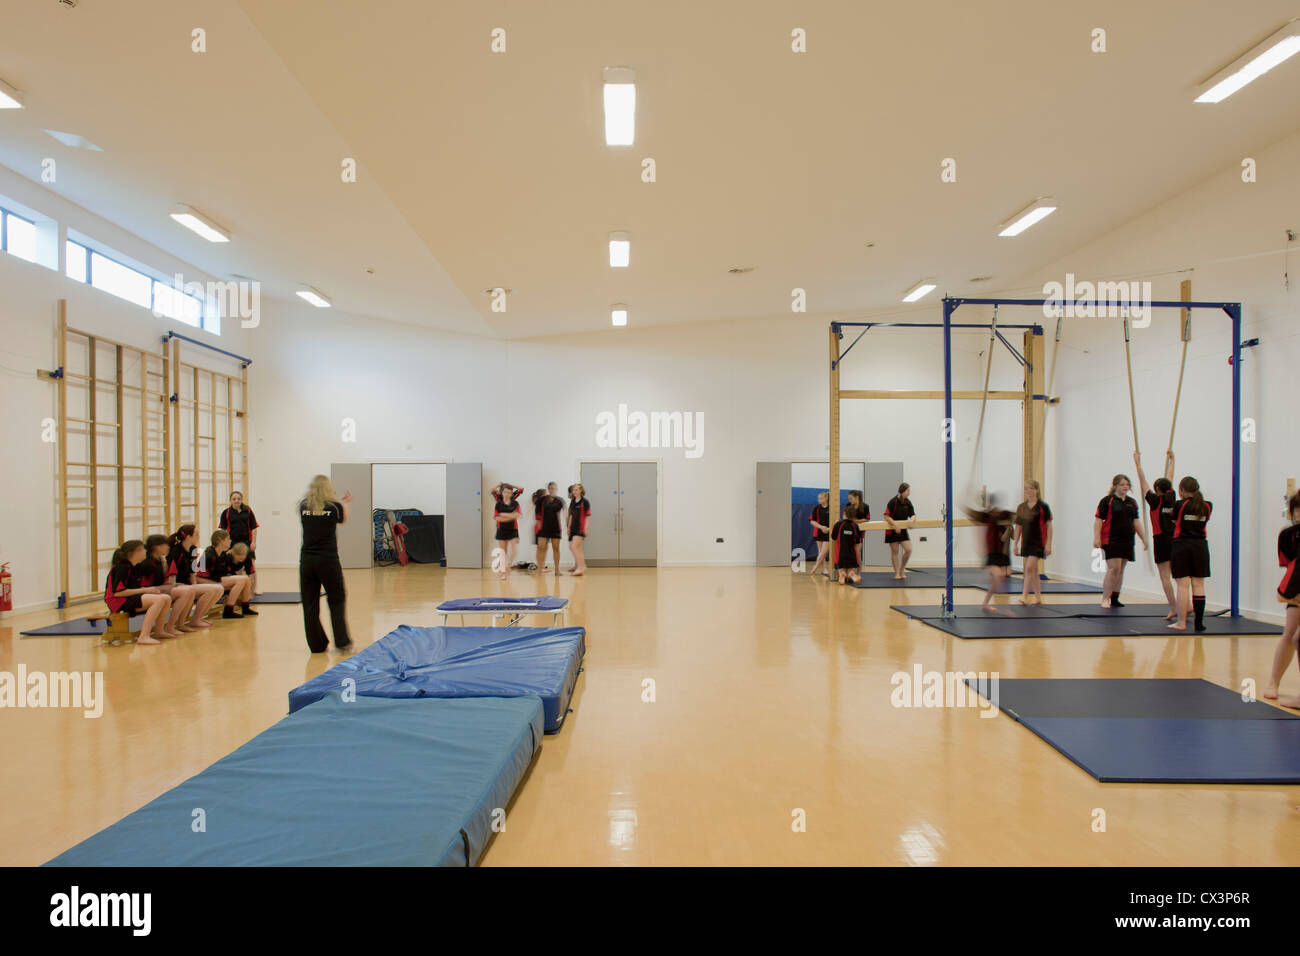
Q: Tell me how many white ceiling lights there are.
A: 9